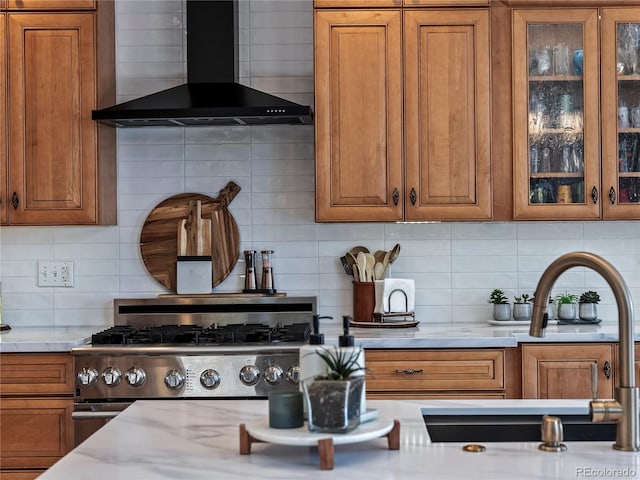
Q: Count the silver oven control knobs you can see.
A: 8